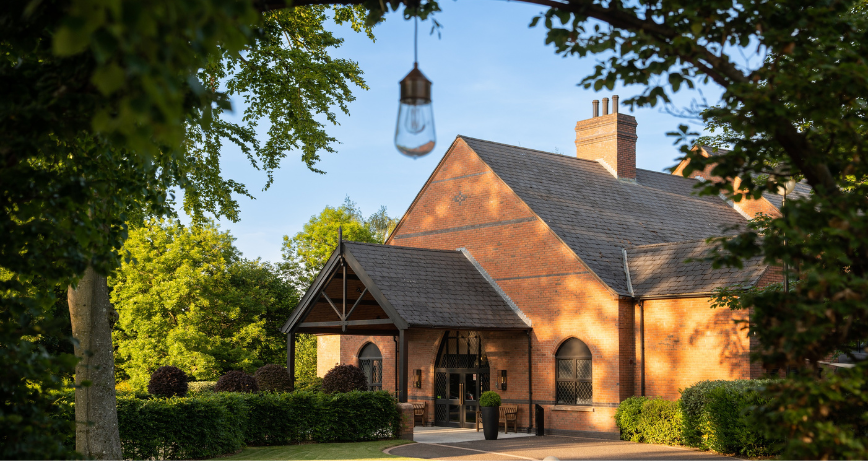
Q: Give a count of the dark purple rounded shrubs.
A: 4